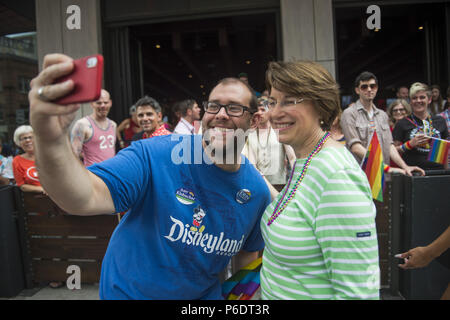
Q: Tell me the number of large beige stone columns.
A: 2